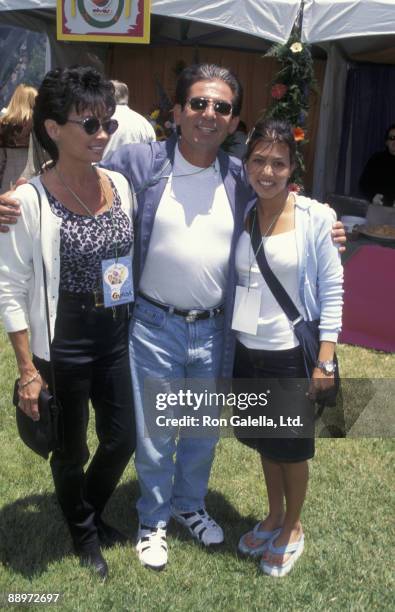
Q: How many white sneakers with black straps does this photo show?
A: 2